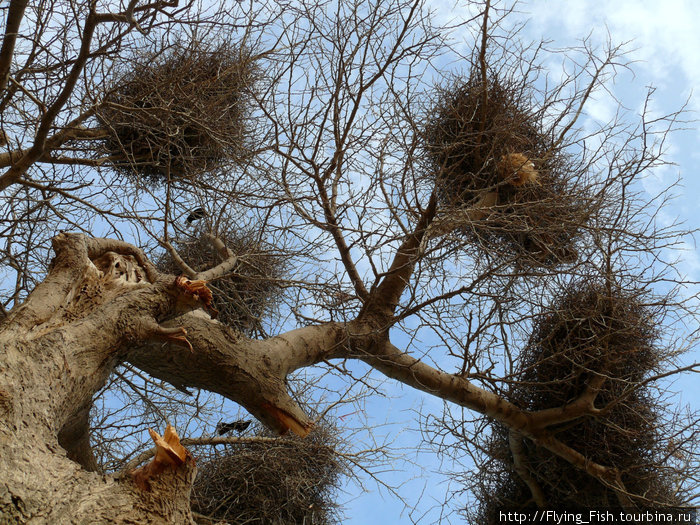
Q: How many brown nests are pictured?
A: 5